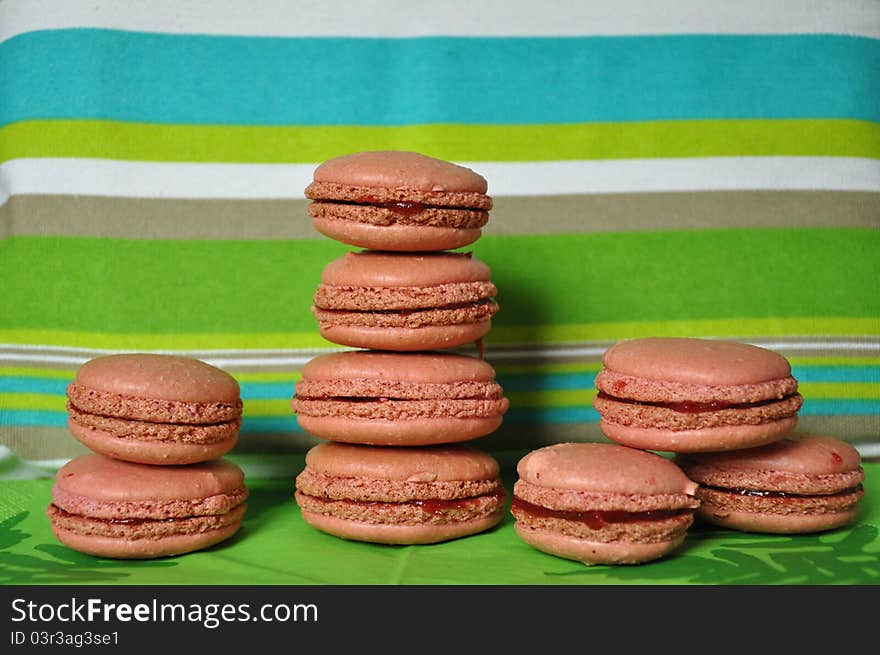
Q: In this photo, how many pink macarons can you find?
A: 9